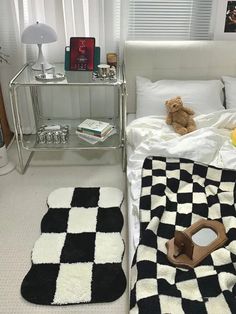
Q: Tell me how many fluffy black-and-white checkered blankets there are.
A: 1